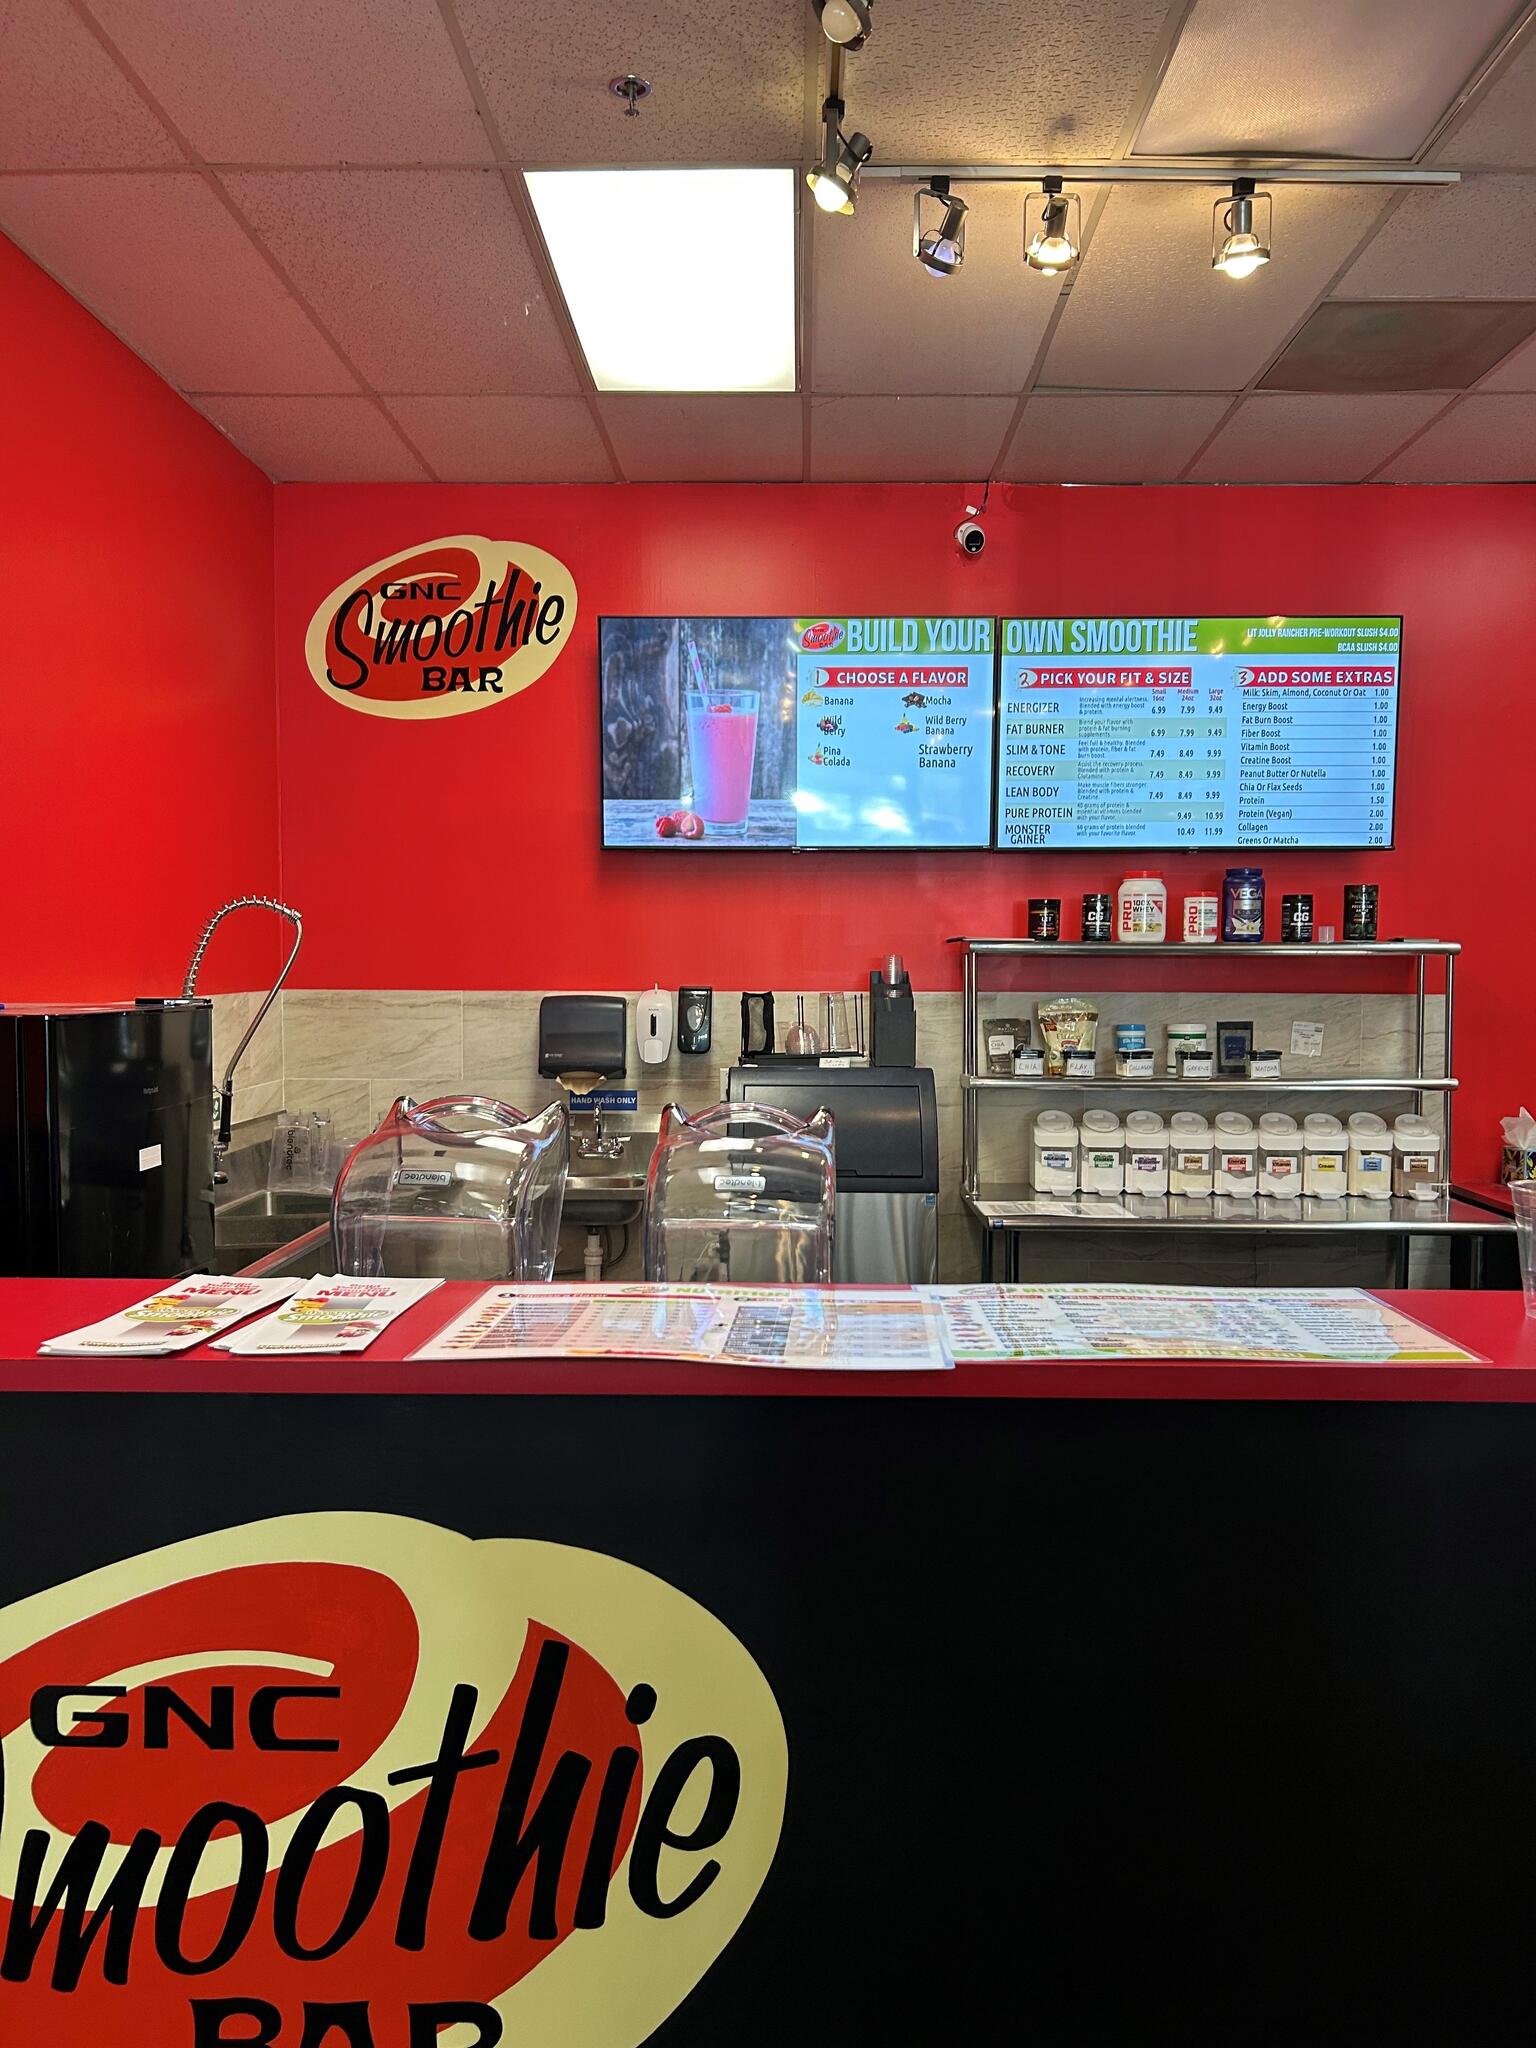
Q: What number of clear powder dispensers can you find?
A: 9